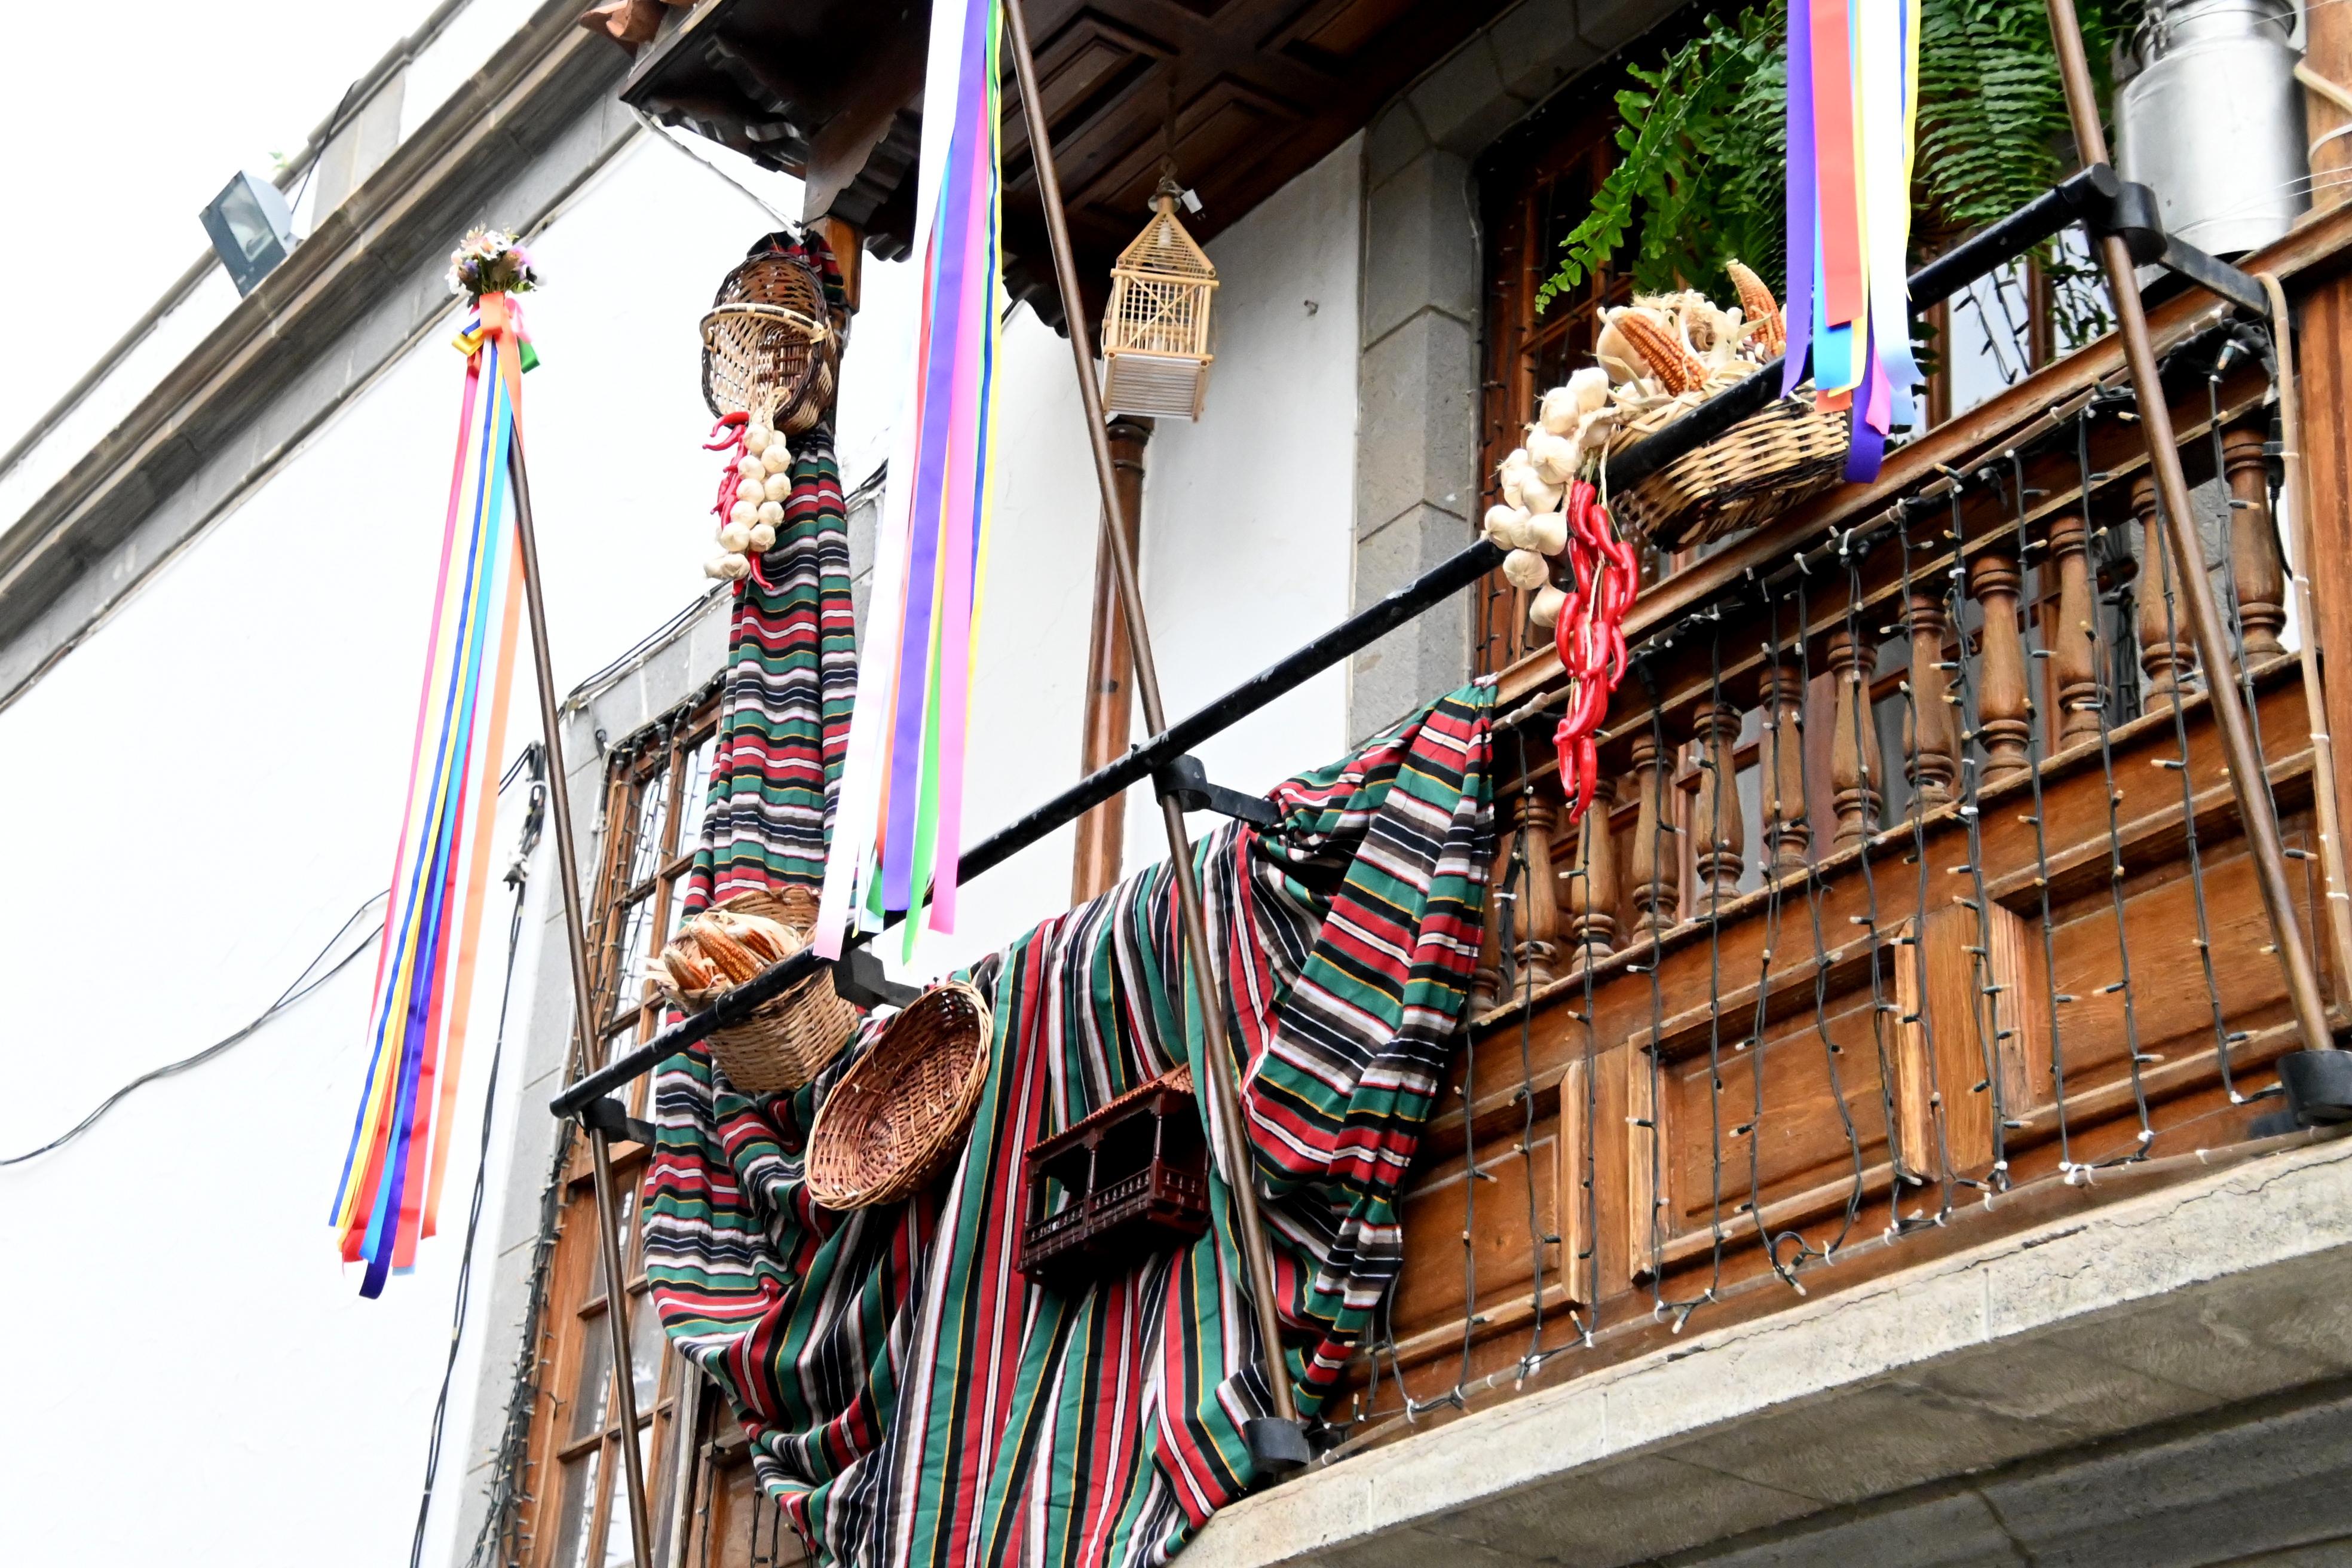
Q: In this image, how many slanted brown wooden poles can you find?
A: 3